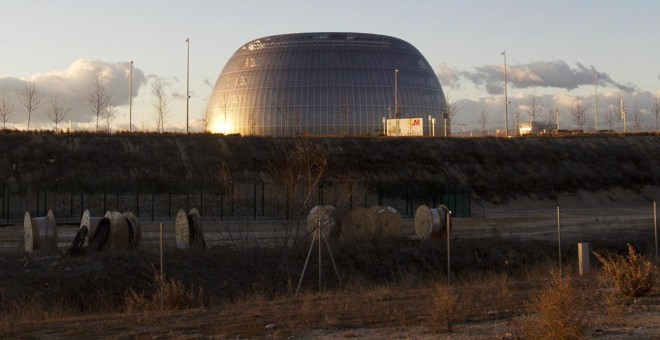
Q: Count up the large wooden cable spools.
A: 8